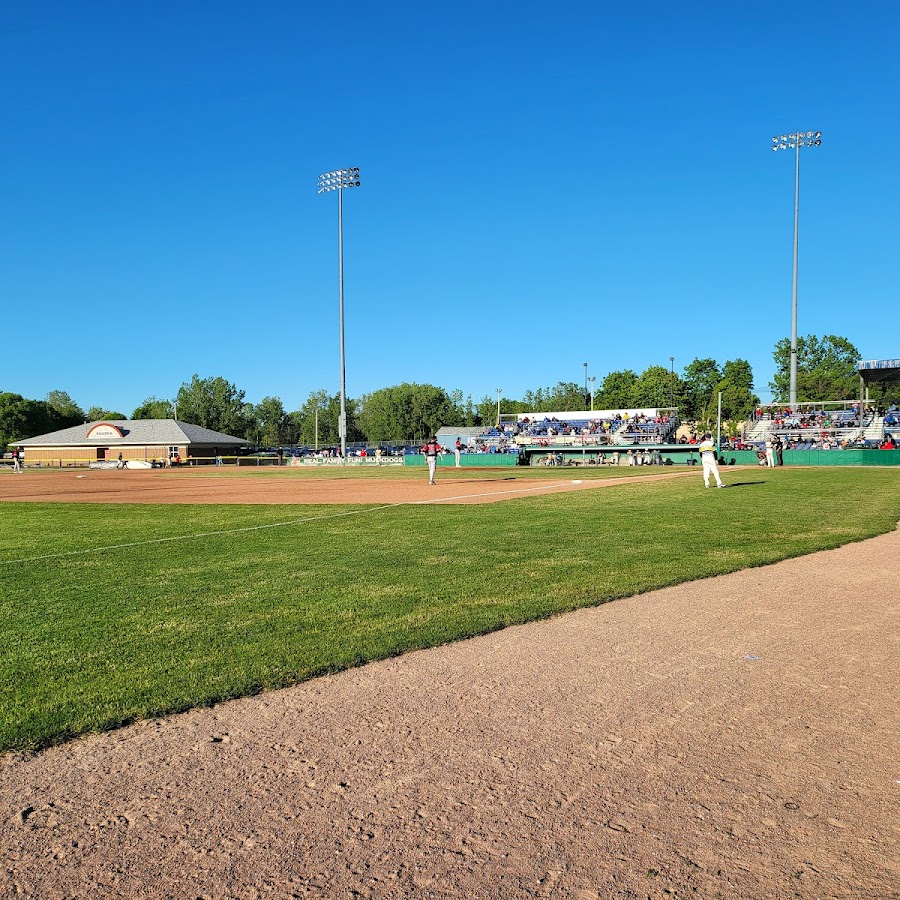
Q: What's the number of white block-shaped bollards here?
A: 0